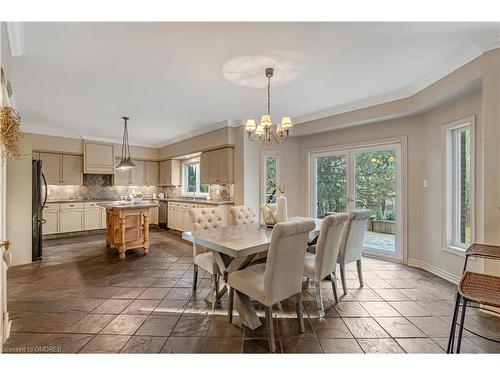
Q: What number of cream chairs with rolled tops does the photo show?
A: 6